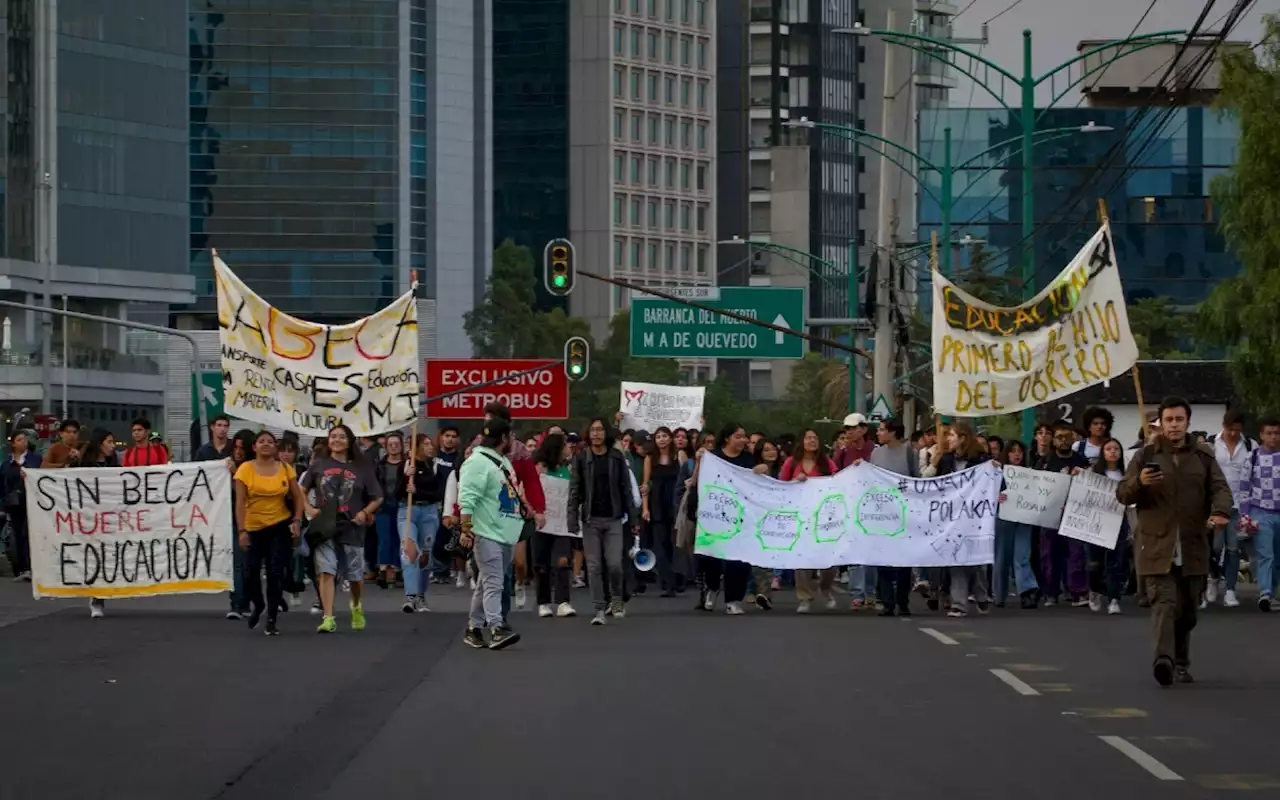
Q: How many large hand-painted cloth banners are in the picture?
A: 4